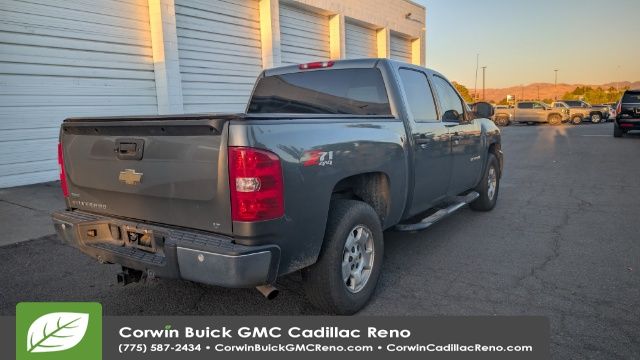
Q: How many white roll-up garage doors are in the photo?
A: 5